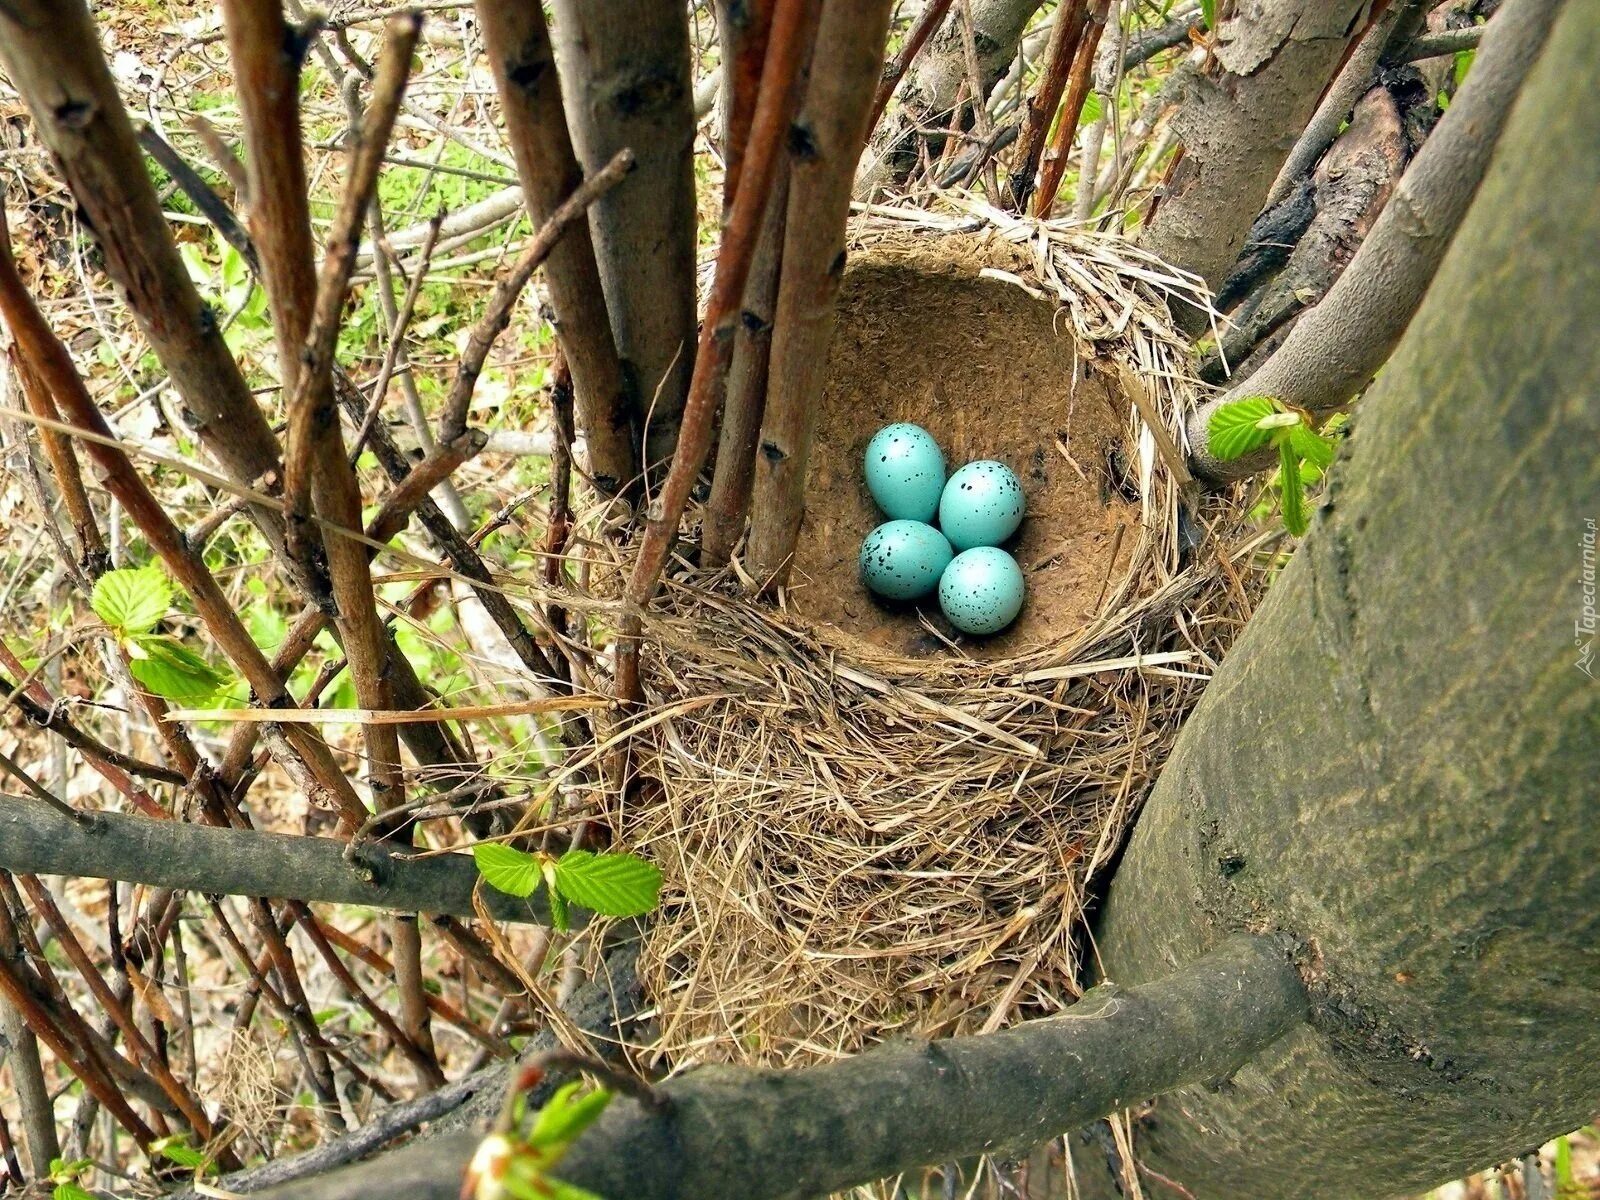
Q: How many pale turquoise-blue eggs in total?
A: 4